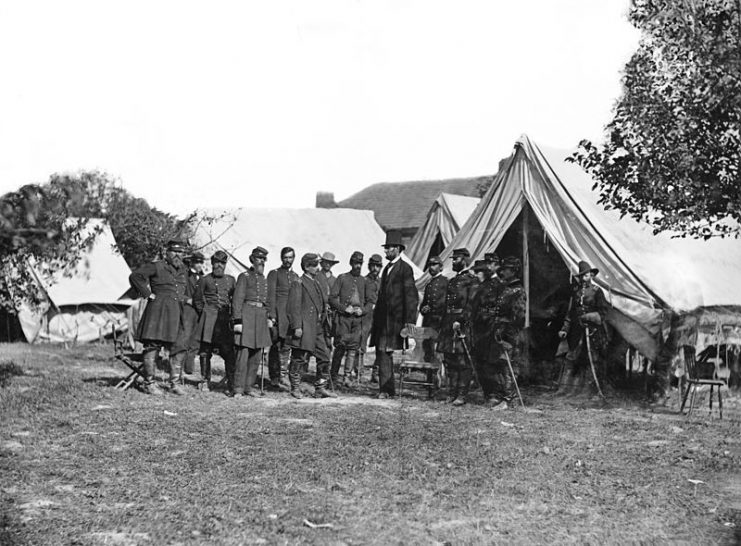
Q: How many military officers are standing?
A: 15